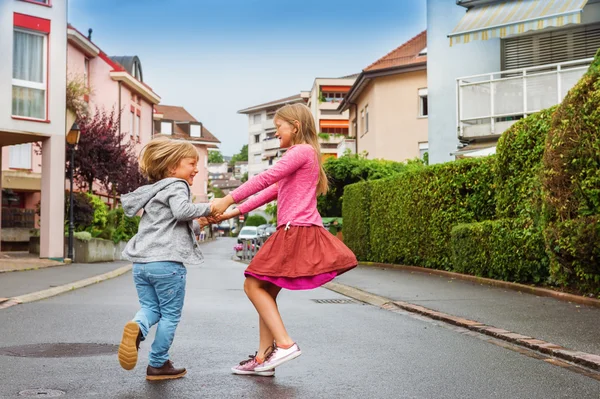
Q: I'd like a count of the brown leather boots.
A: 2